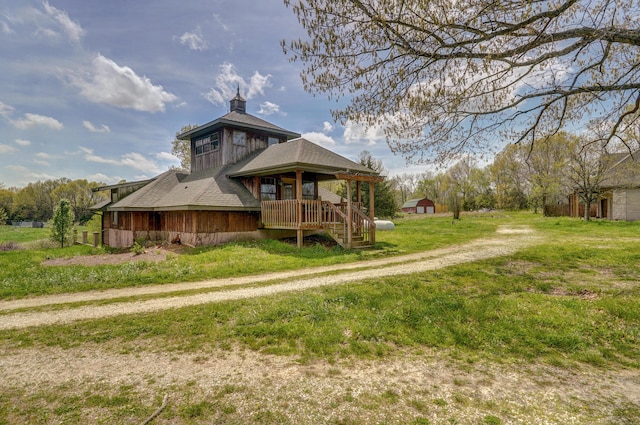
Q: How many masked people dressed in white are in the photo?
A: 0